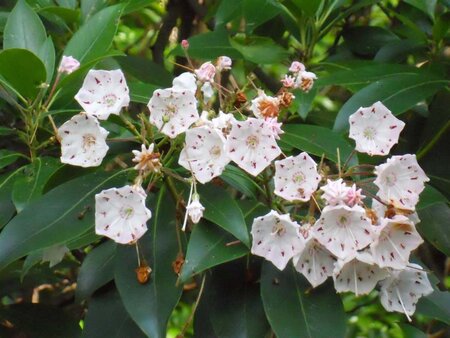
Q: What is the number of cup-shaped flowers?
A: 15